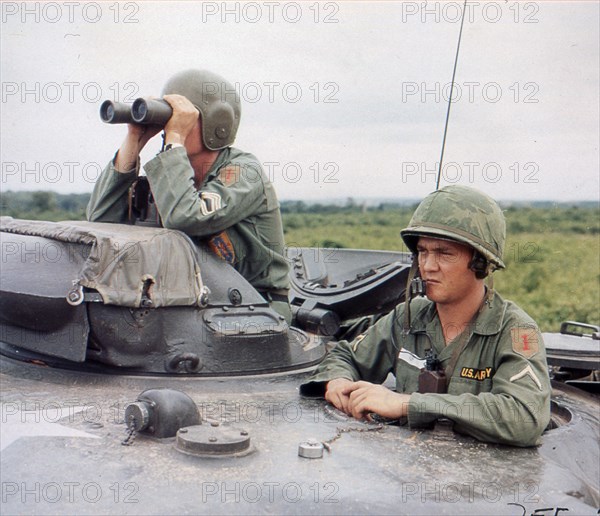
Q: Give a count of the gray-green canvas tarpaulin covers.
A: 1